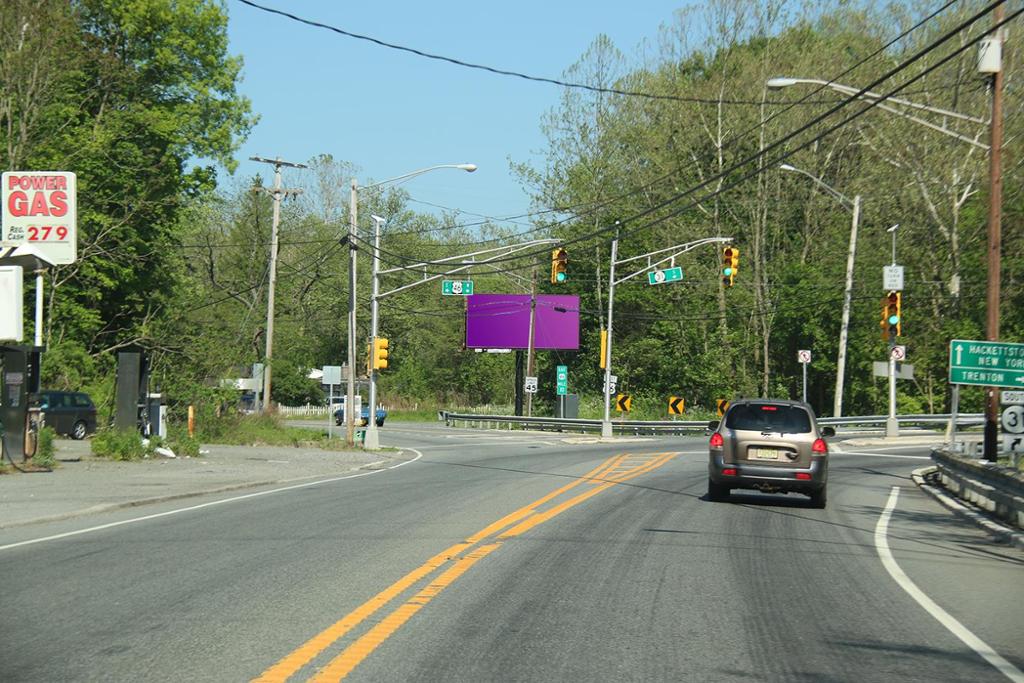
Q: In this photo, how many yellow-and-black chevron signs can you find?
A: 3